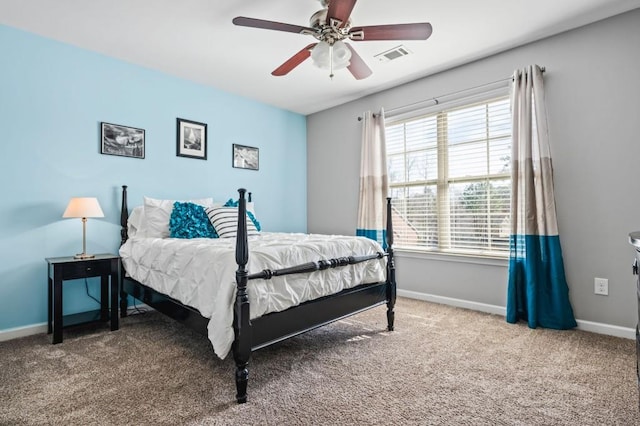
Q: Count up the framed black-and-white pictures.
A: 3